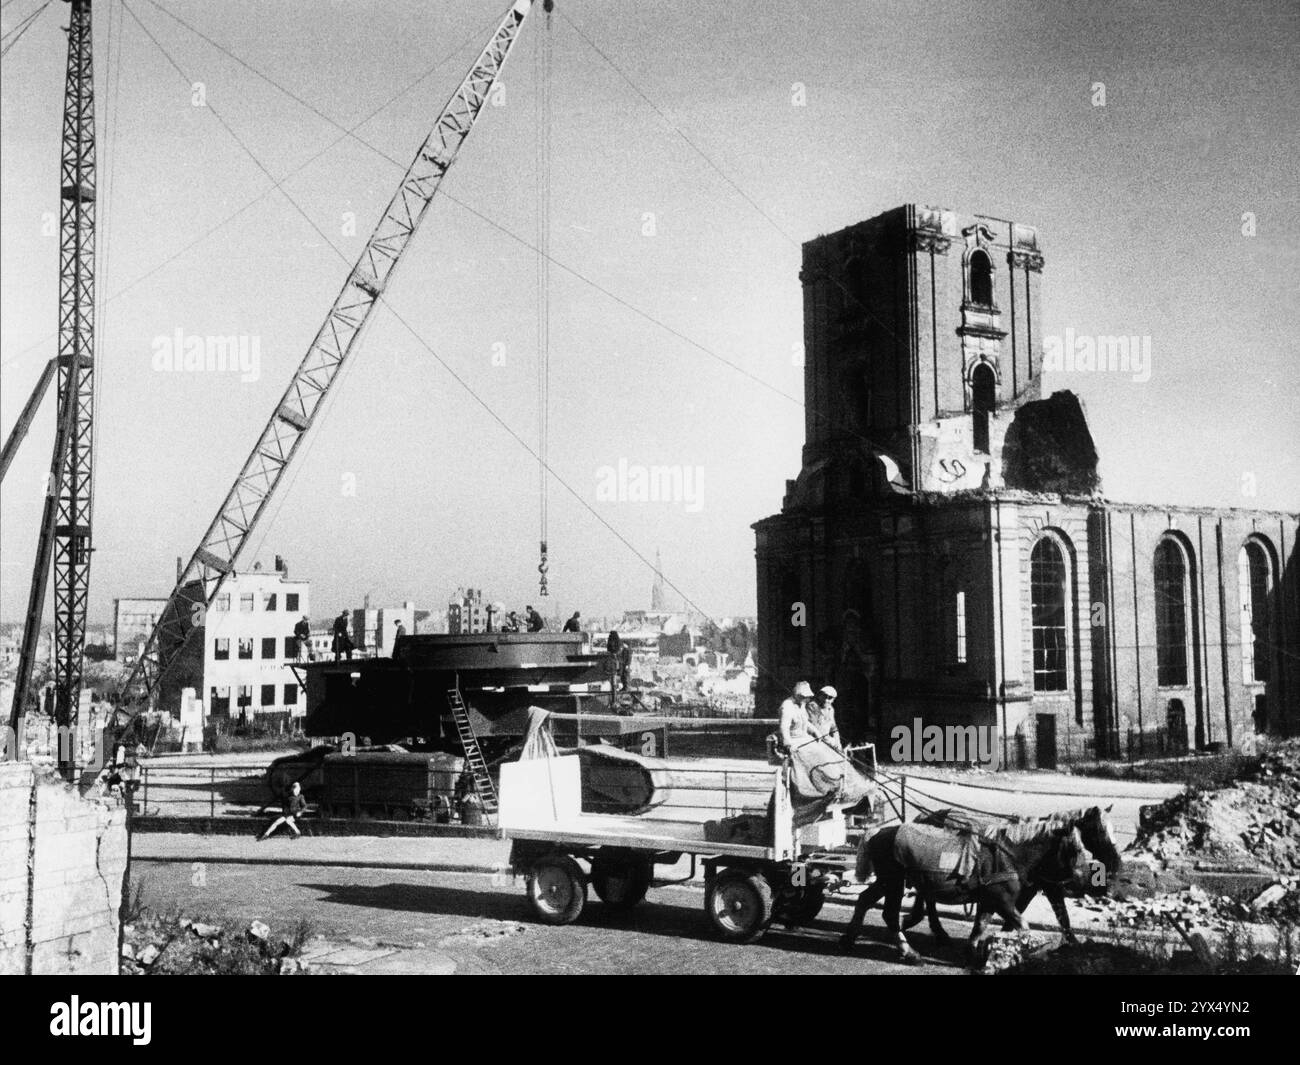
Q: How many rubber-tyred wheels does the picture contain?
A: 4